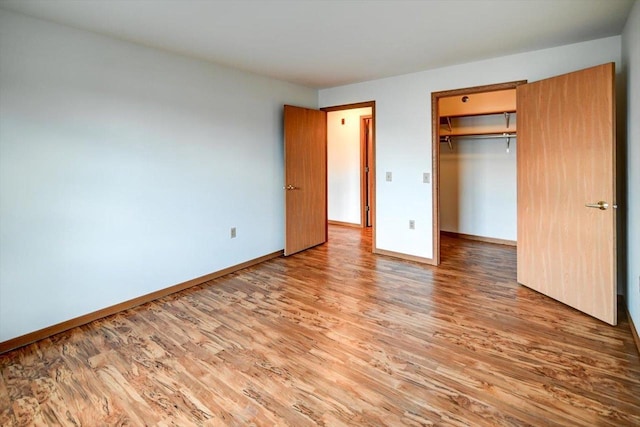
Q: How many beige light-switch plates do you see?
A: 2